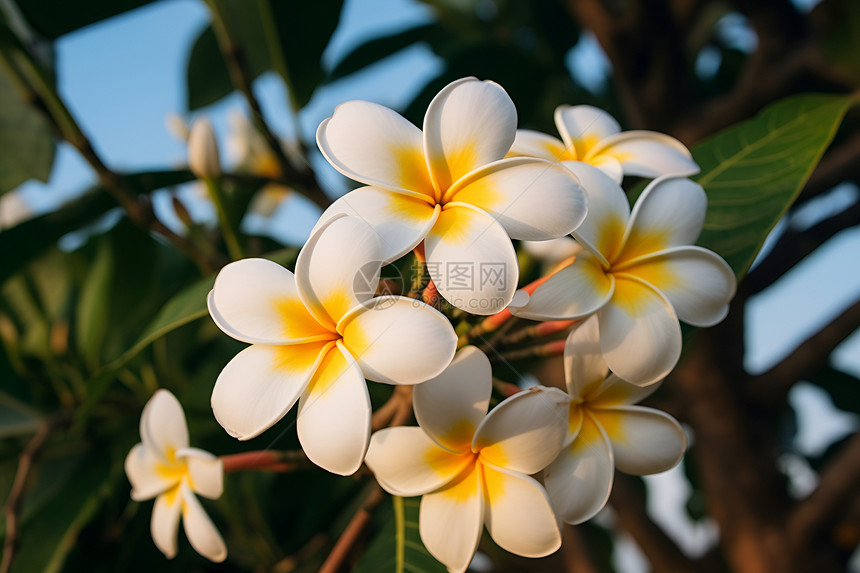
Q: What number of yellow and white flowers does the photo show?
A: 7